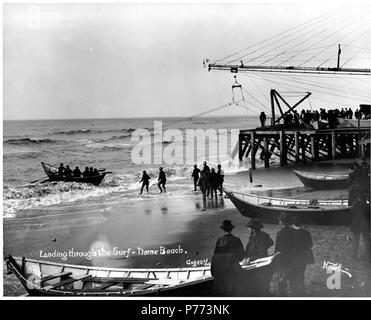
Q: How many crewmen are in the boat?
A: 6